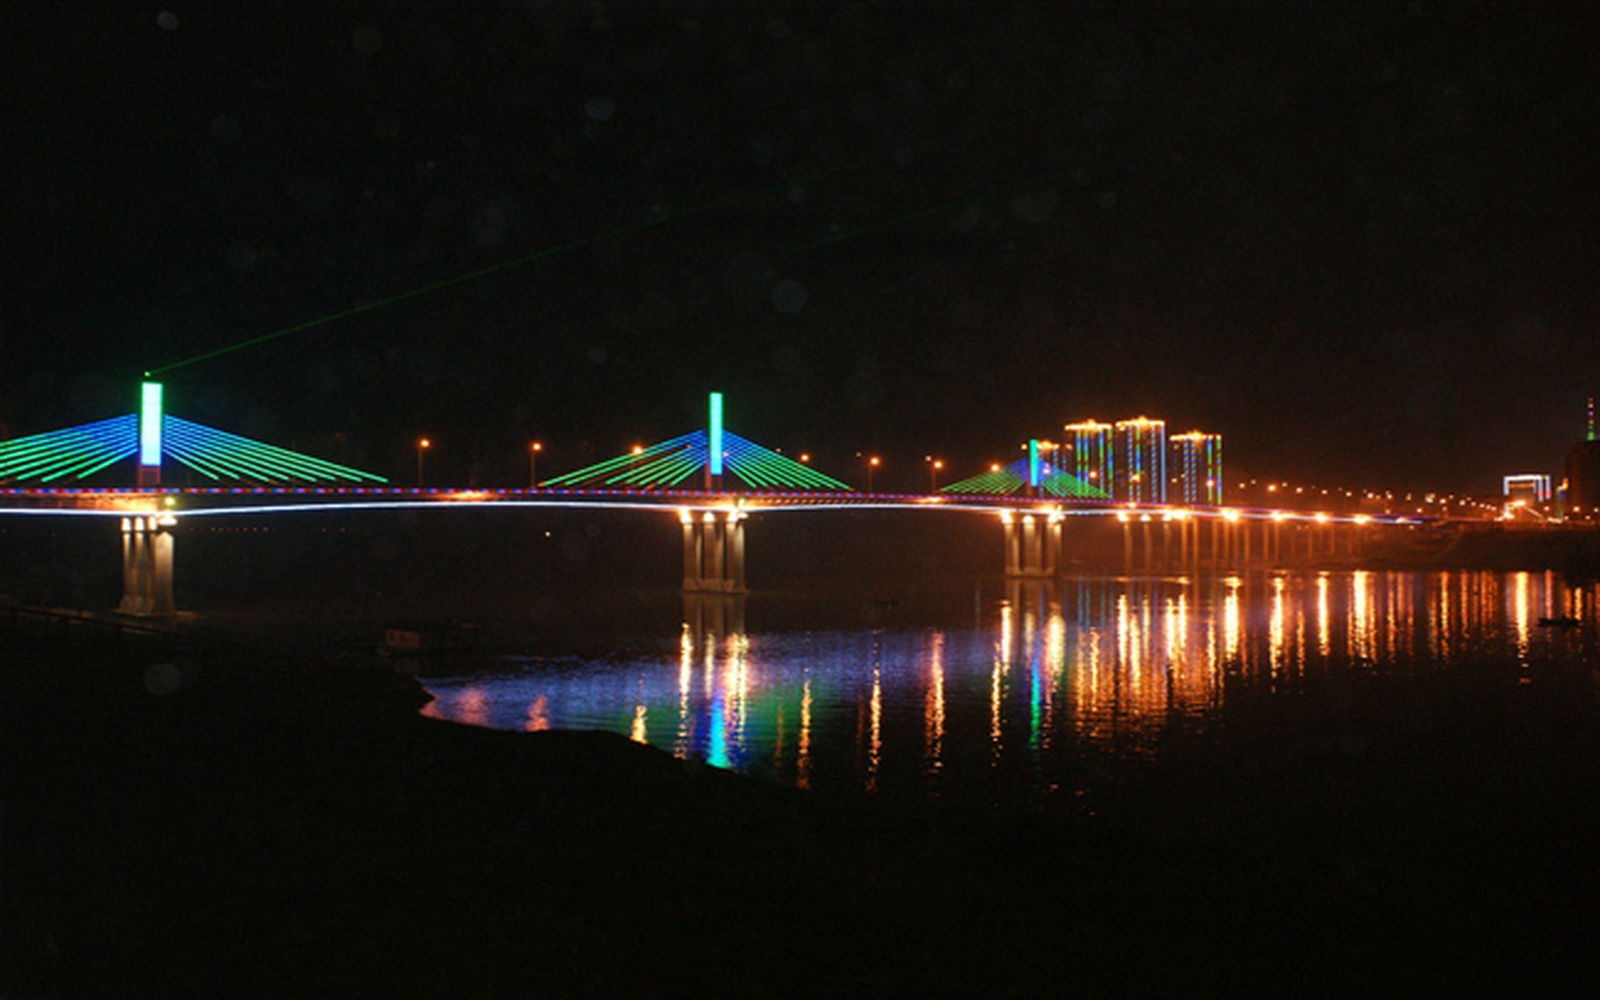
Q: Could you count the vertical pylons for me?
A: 3